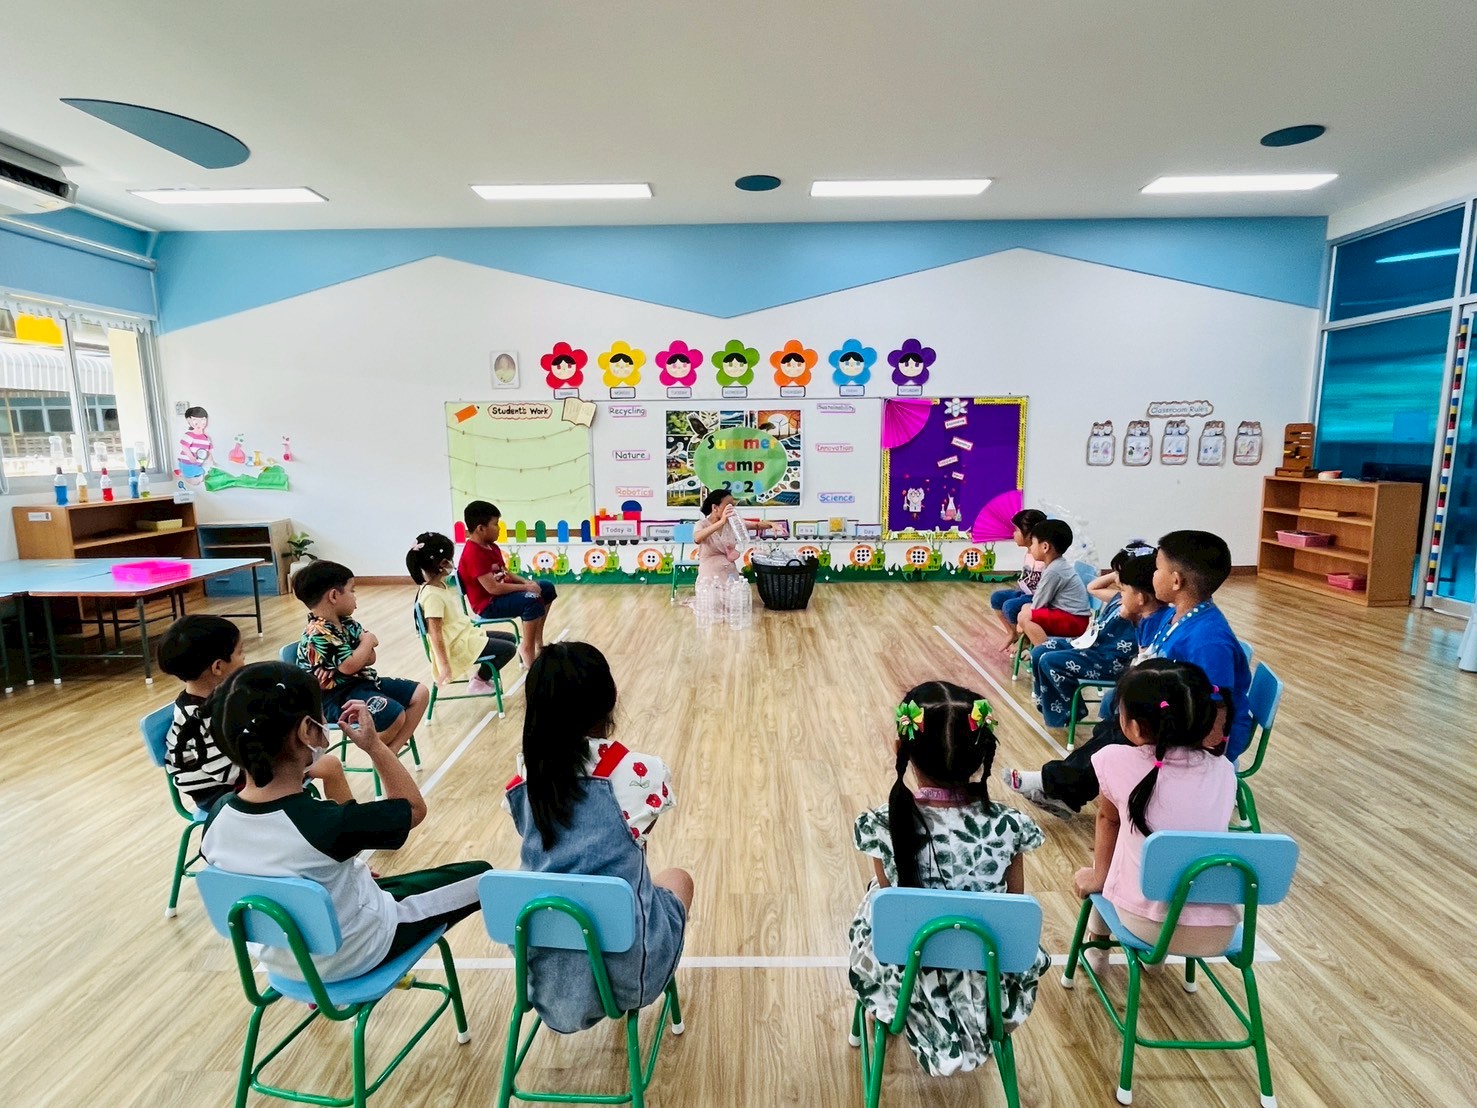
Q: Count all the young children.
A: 13